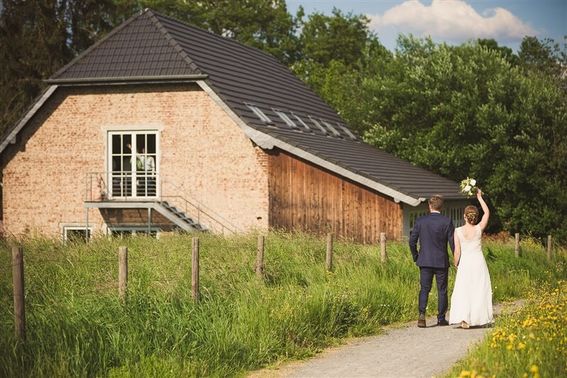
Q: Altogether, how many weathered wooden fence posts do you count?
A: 8